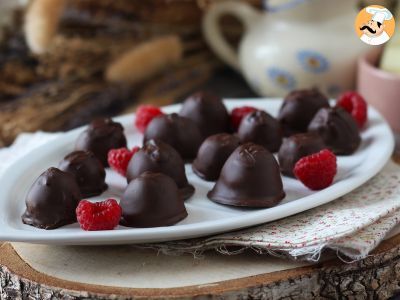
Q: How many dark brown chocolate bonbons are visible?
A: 13